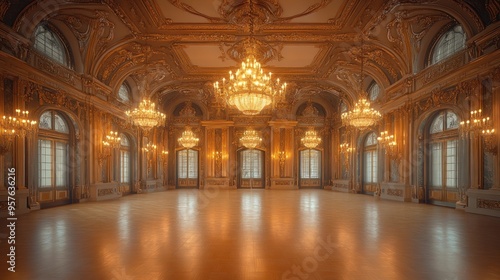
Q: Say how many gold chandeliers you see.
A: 6